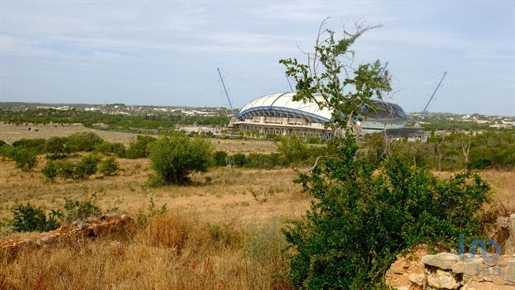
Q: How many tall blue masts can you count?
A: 4